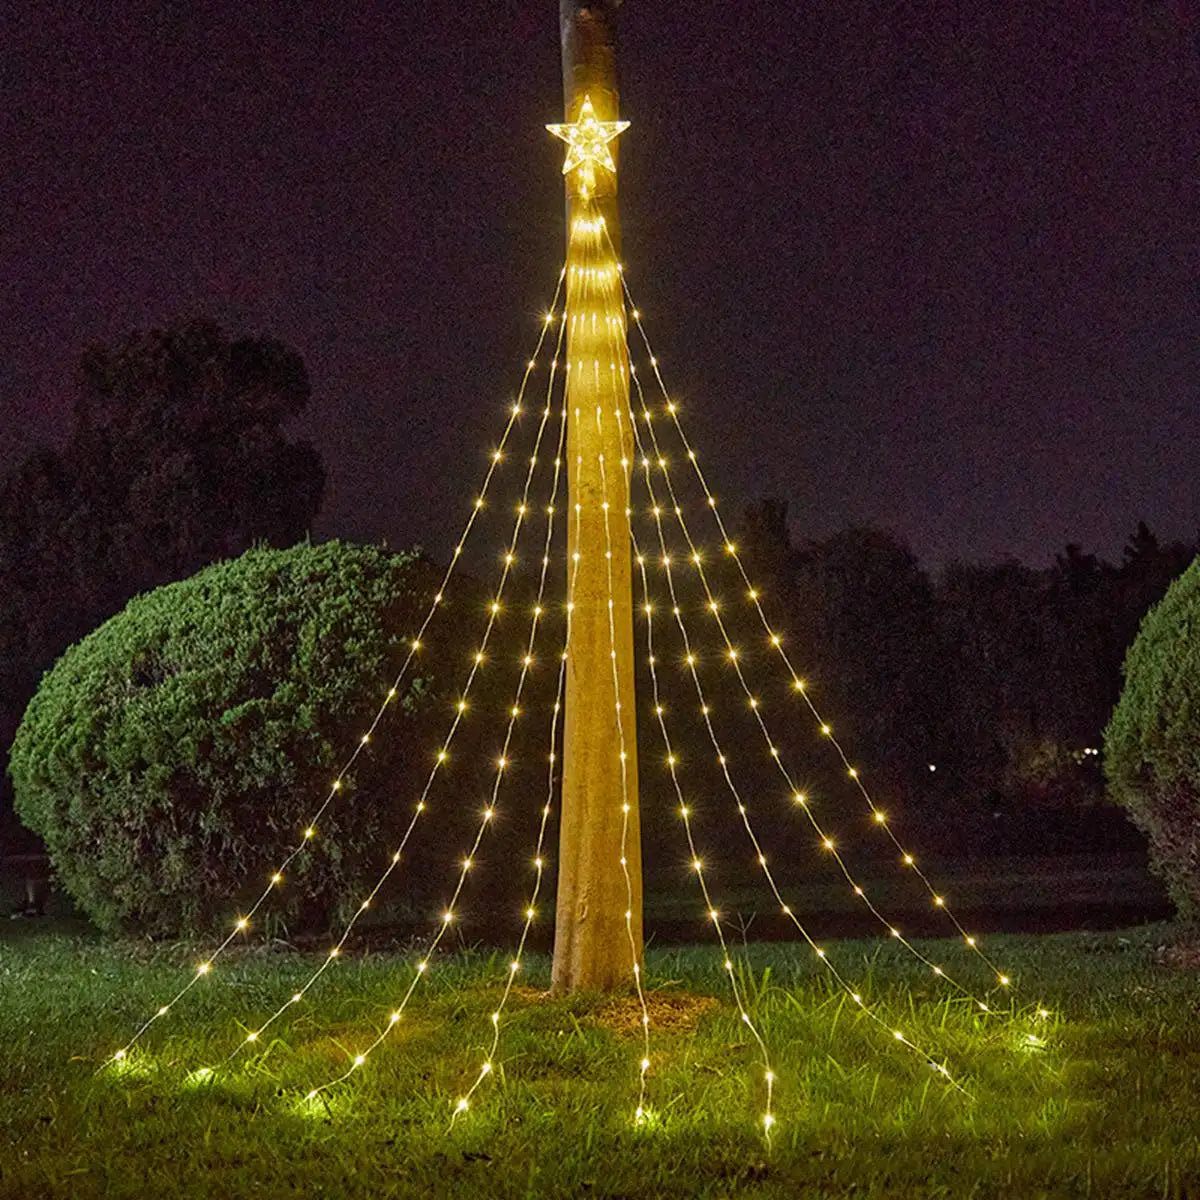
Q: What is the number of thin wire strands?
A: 9